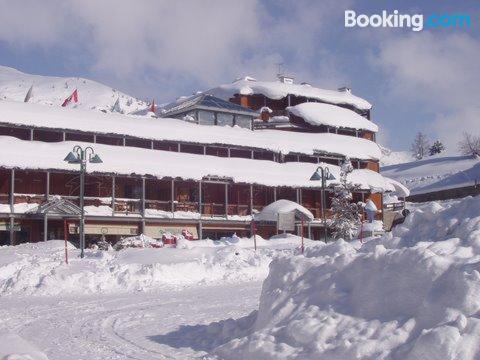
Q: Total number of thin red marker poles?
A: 4